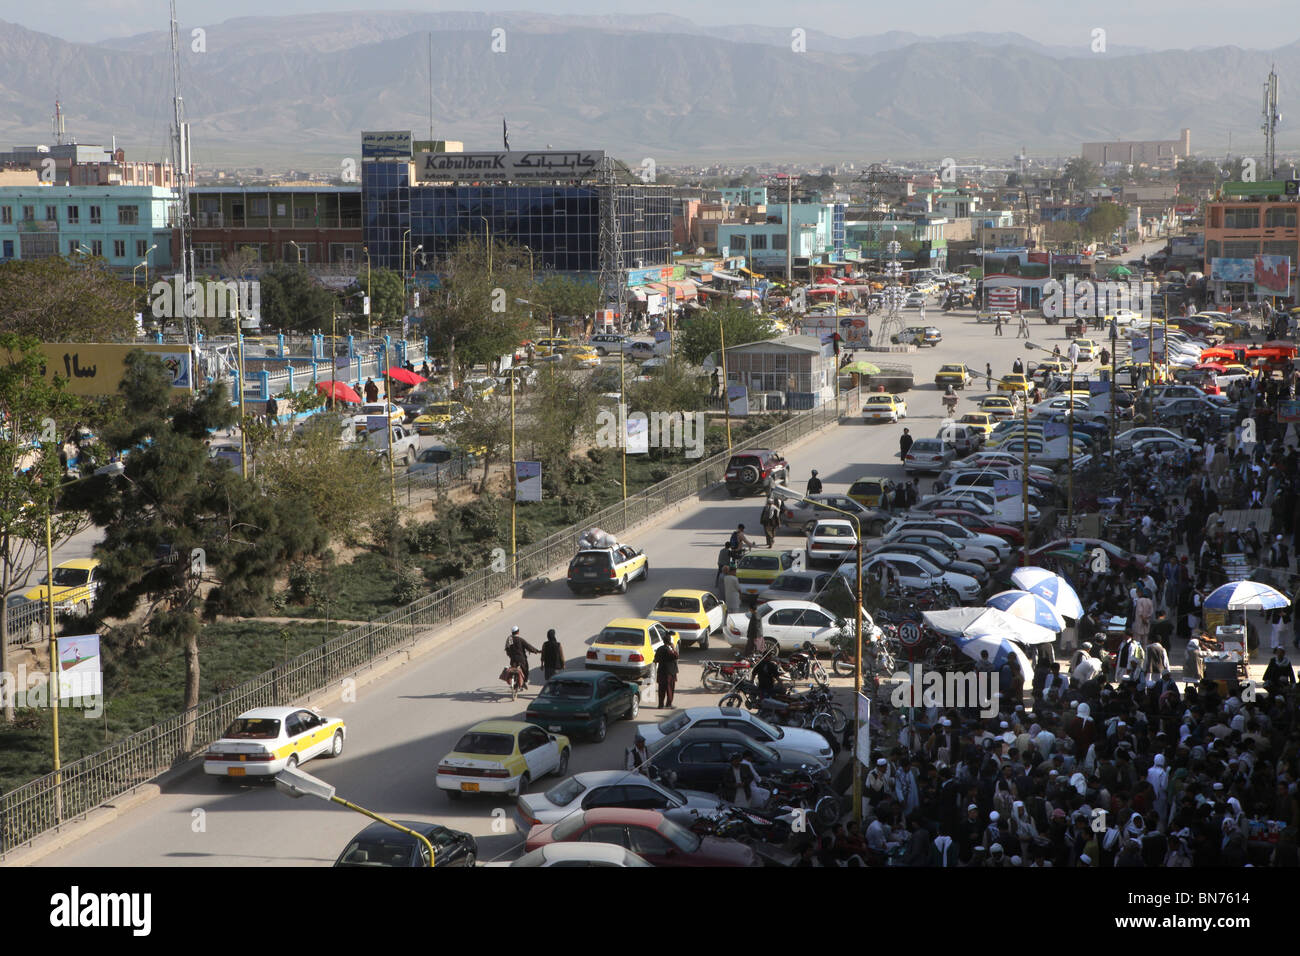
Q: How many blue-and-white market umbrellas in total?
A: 4